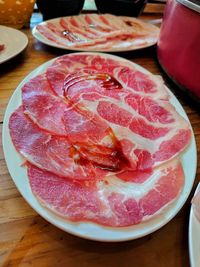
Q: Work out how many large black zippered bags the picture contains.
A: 0